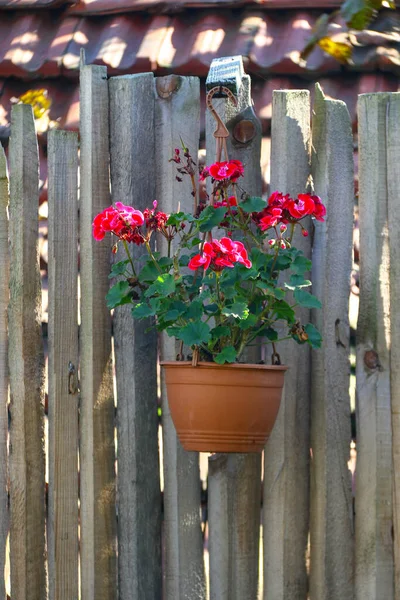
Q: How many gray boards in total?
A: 11